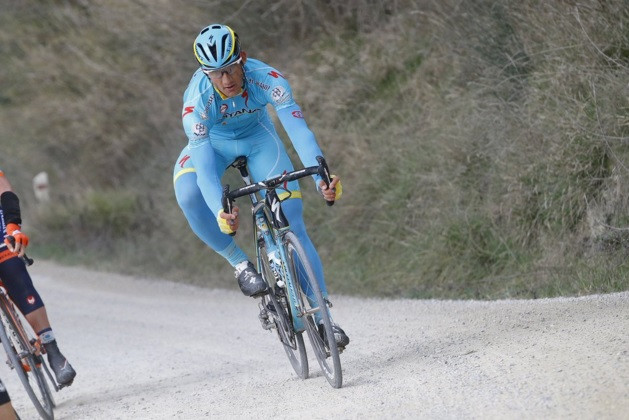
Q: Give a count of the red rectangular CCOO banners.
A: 0